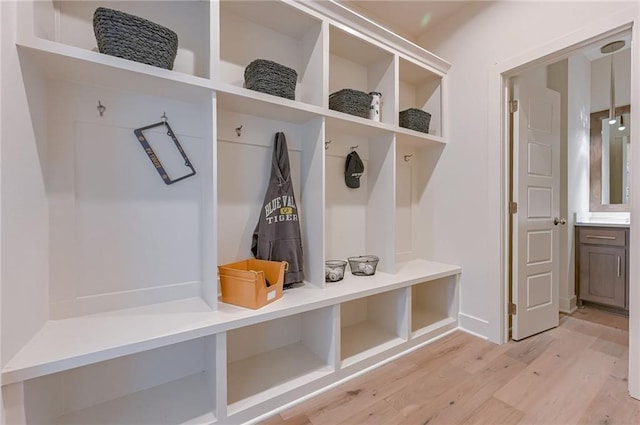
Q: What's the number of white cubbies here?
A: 12